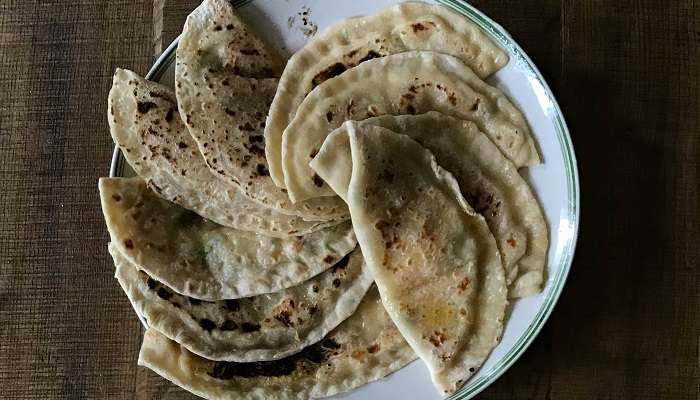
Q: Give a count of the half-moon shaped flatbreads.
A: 9